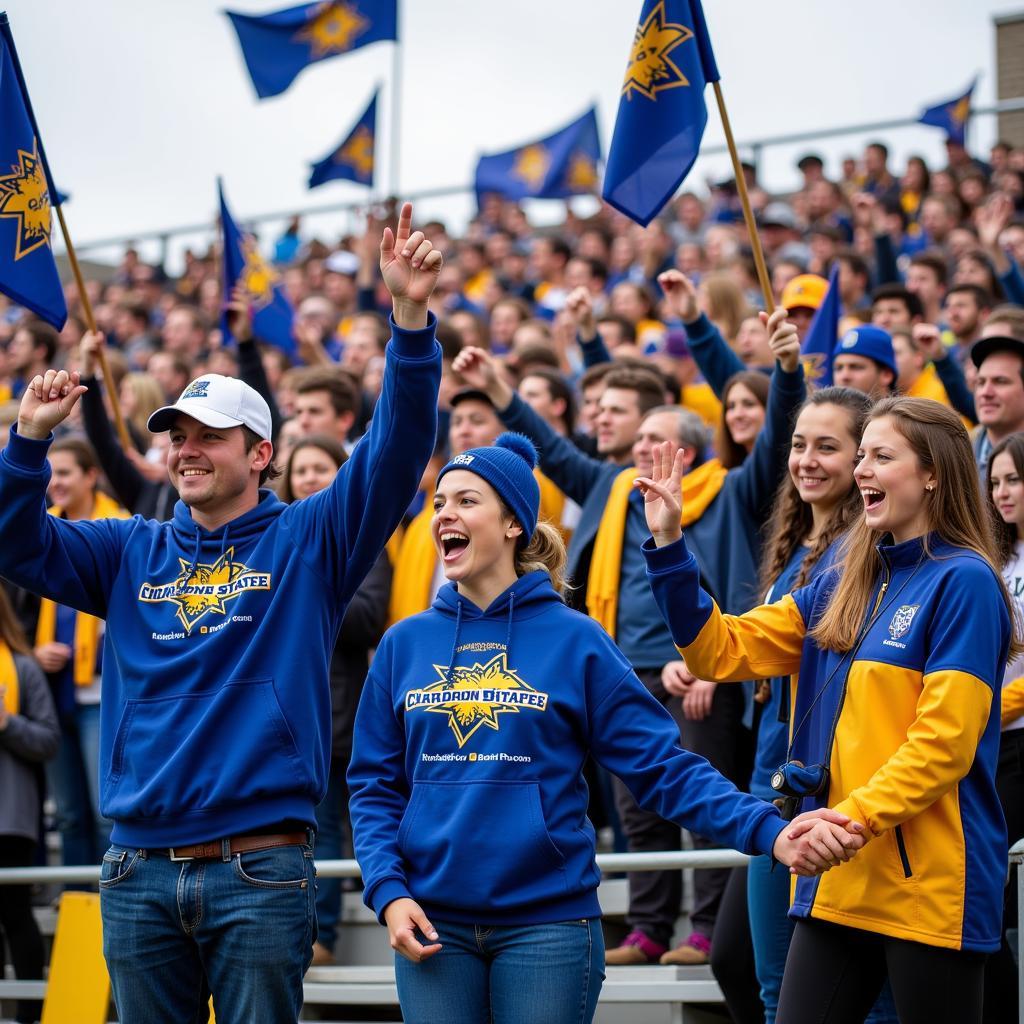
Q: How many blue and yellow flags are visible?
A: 8